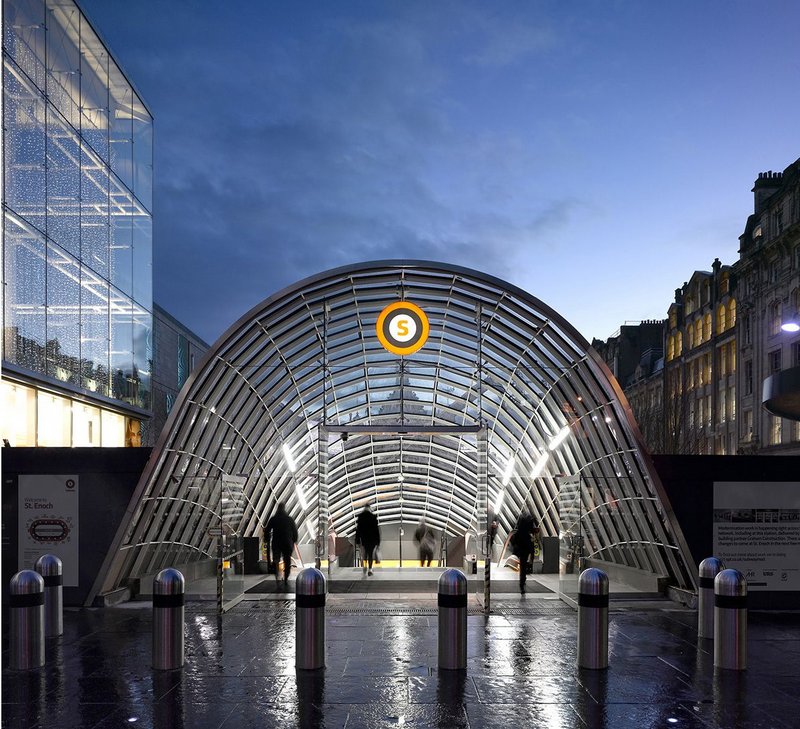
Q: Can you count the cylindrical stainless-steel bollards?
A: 8